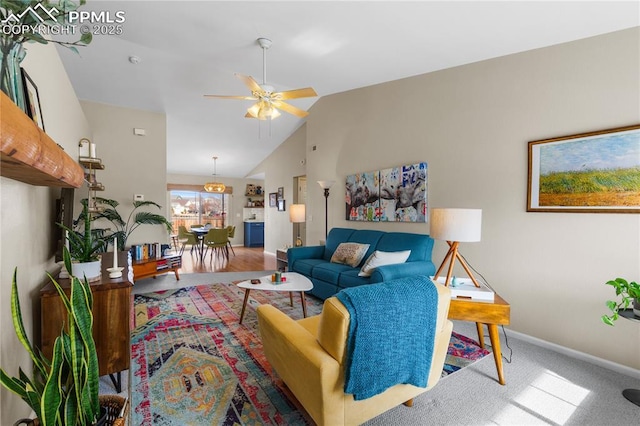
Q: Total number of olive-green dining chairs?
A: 4